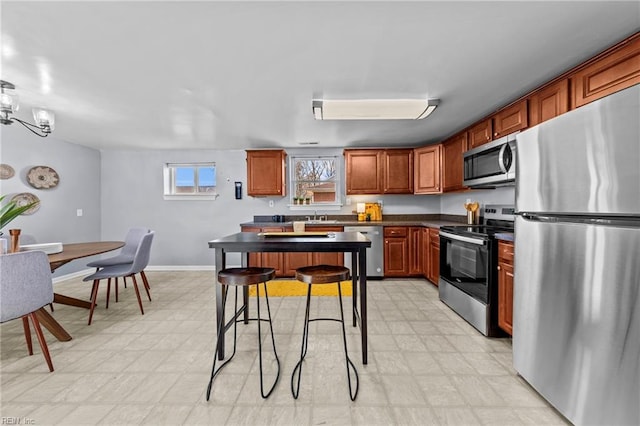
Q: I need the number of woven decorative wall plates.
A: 3